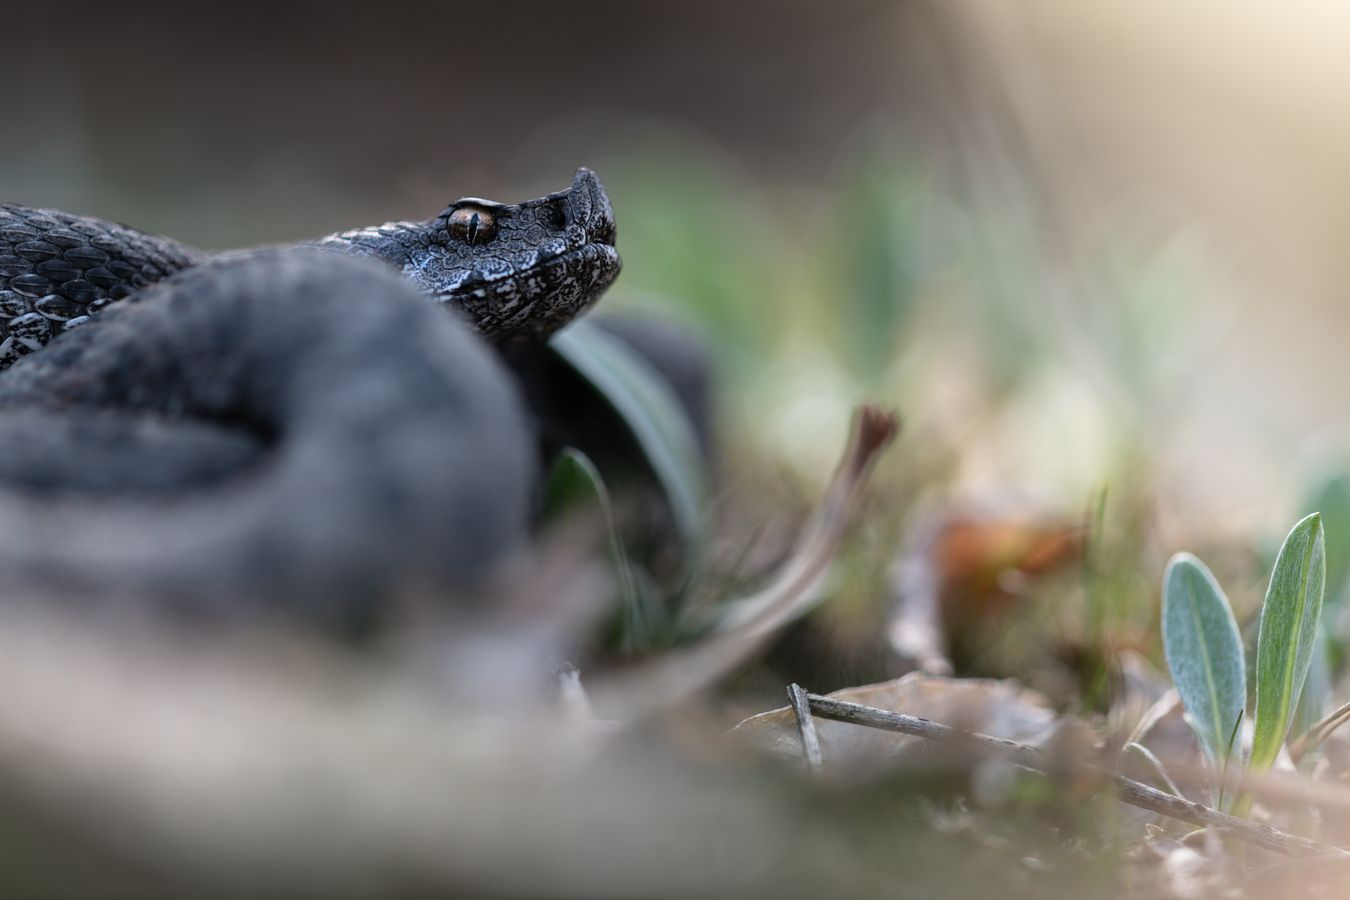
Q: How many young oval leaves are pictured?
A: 2